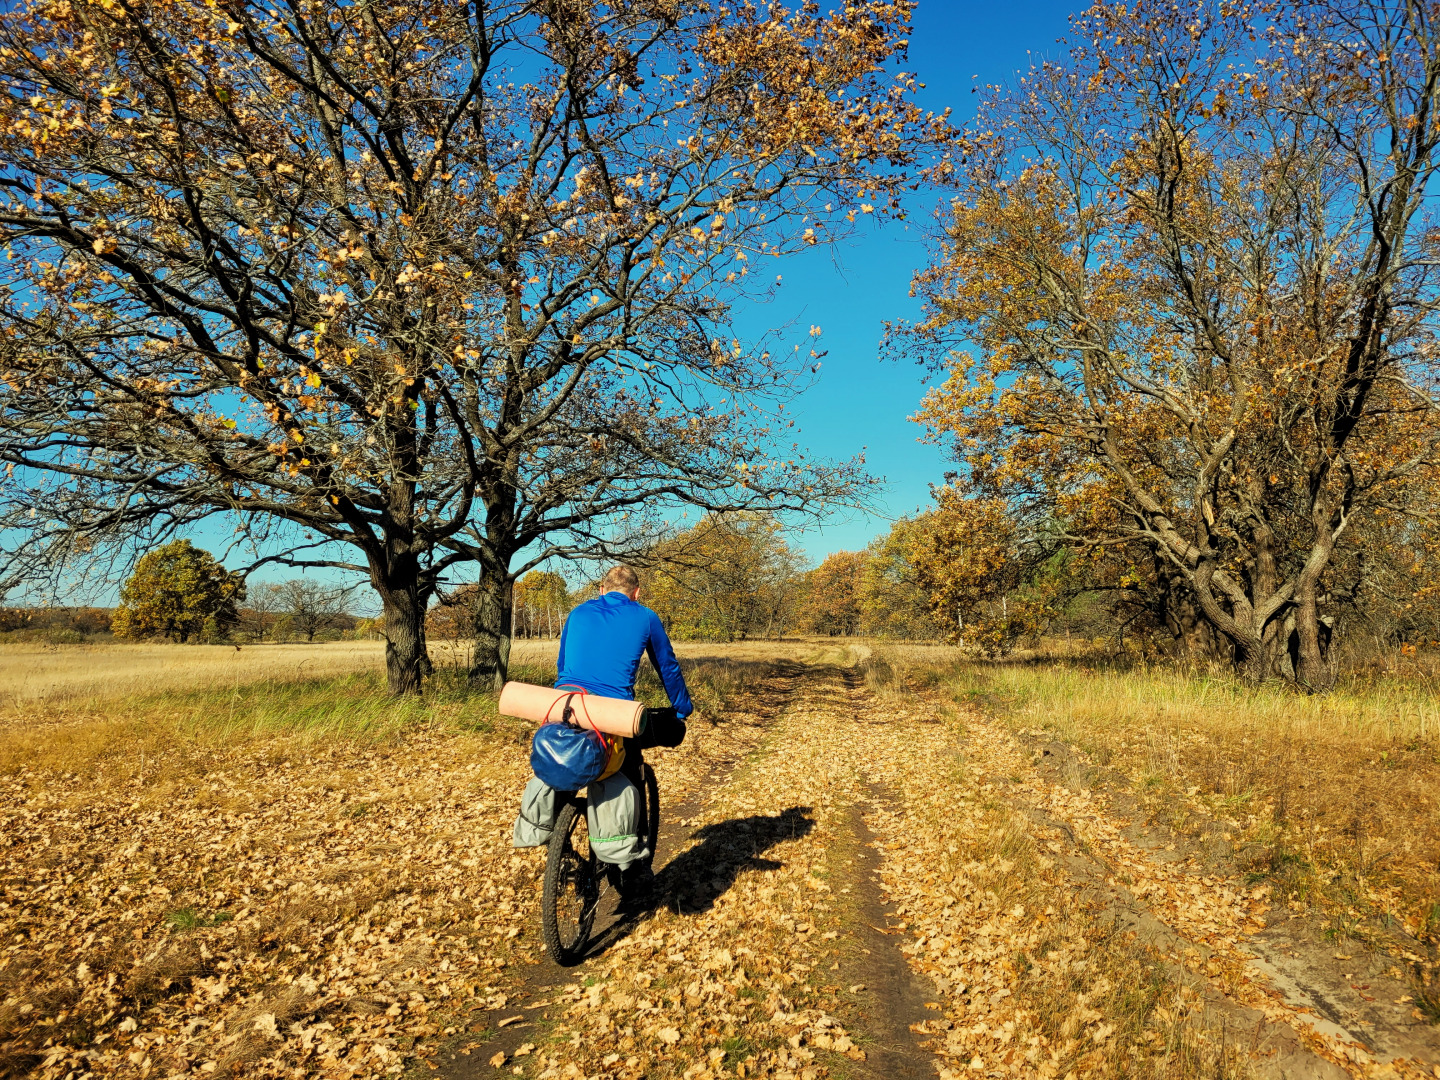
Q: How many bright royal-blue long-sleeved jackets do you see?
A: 1